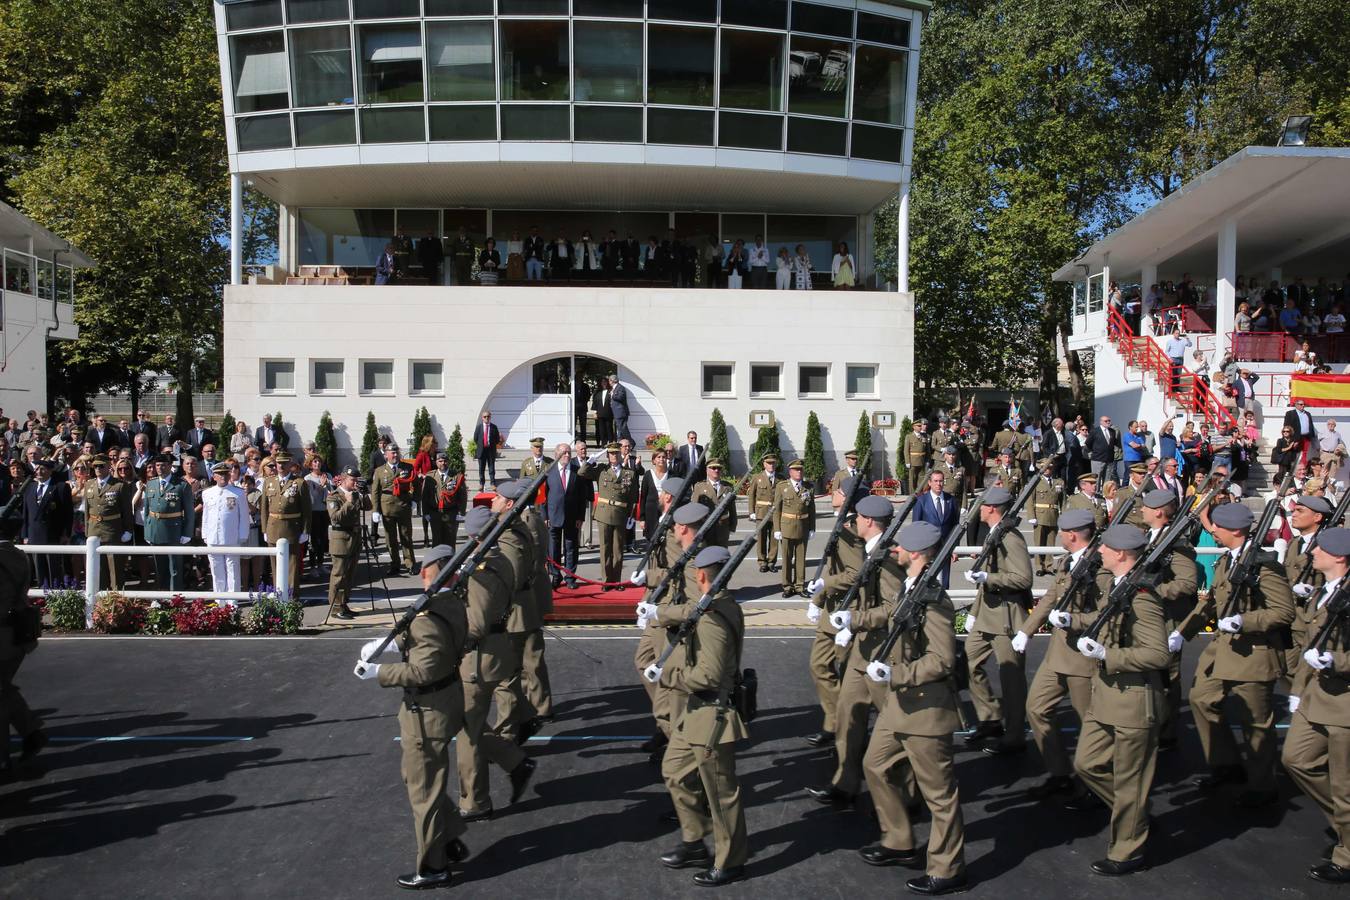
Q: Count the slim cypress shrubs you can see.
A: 11